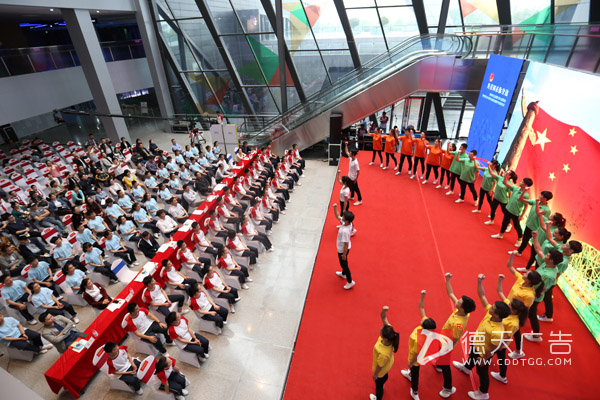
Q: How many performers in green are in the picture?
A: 10